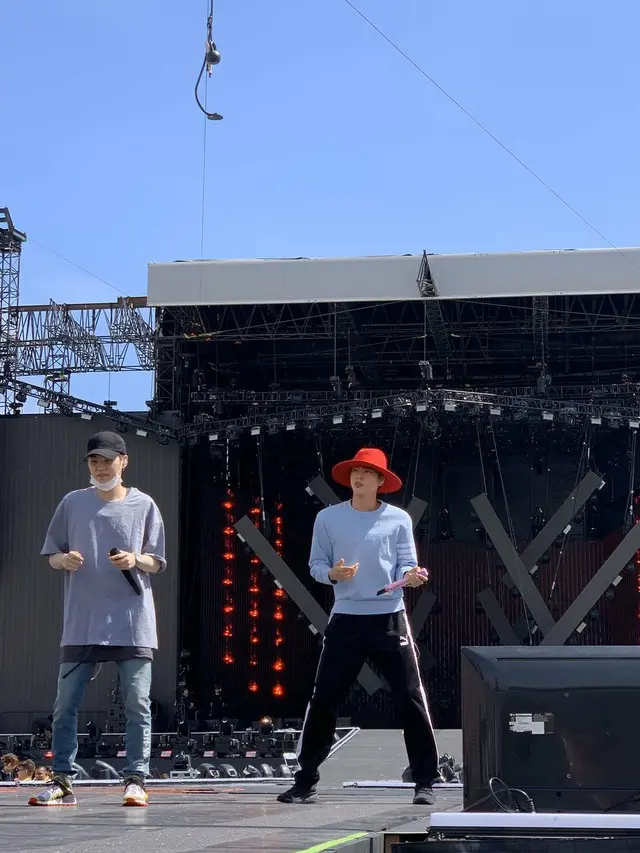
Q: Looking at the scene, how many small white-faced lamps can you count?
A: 14